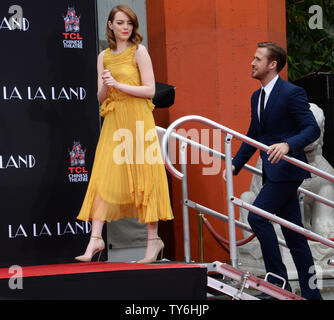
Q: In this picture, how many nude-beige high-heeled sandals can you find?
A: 2